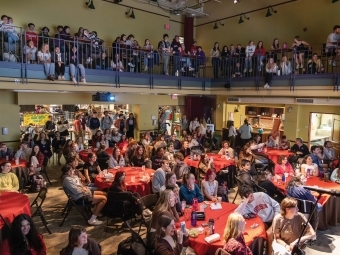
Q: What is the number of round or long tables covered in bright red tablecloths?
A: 8